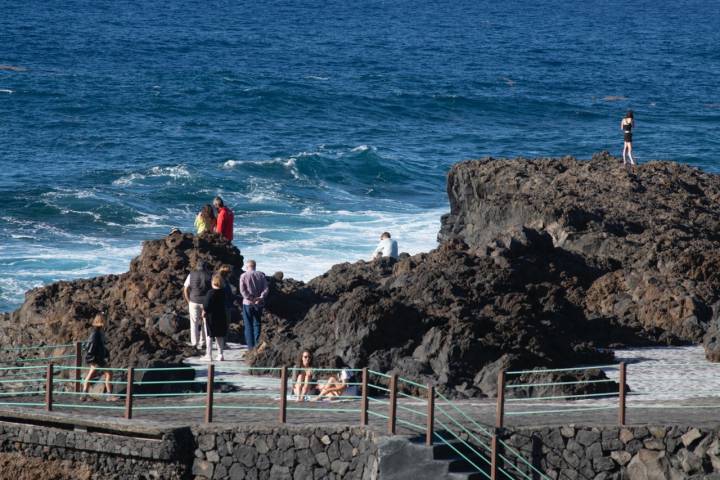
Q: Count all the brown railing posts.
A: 11